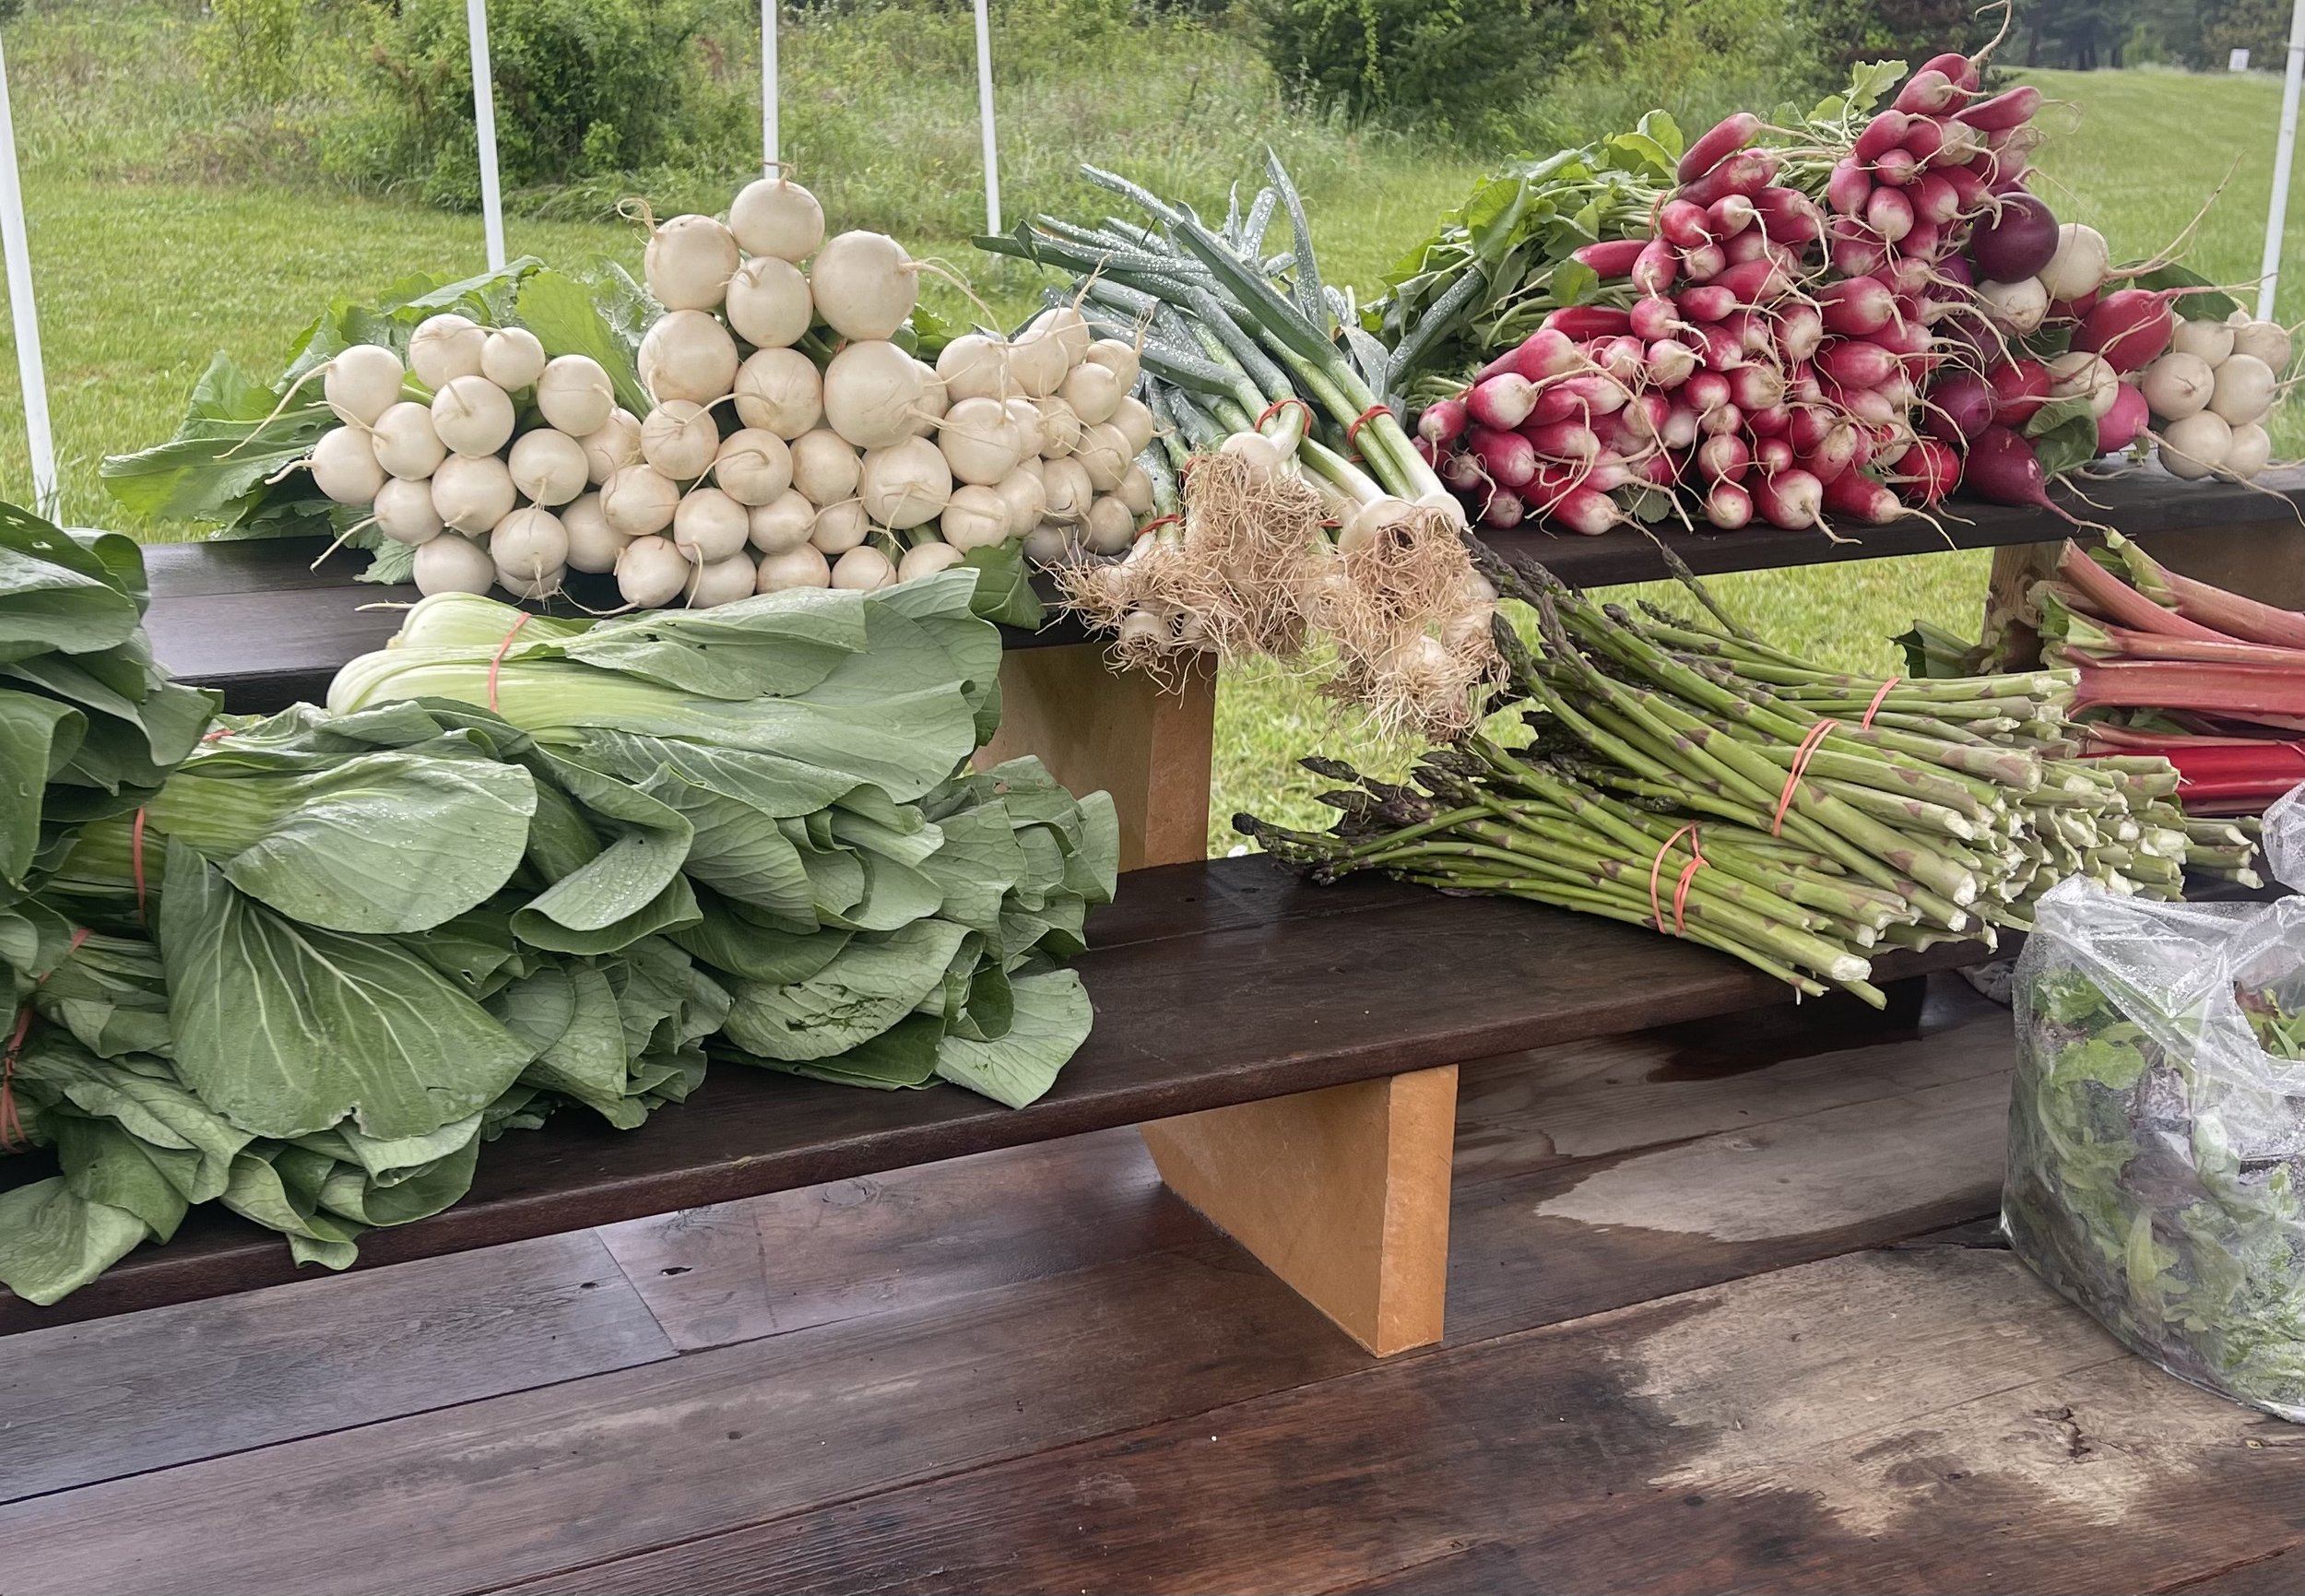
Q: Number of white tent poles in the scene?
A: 5